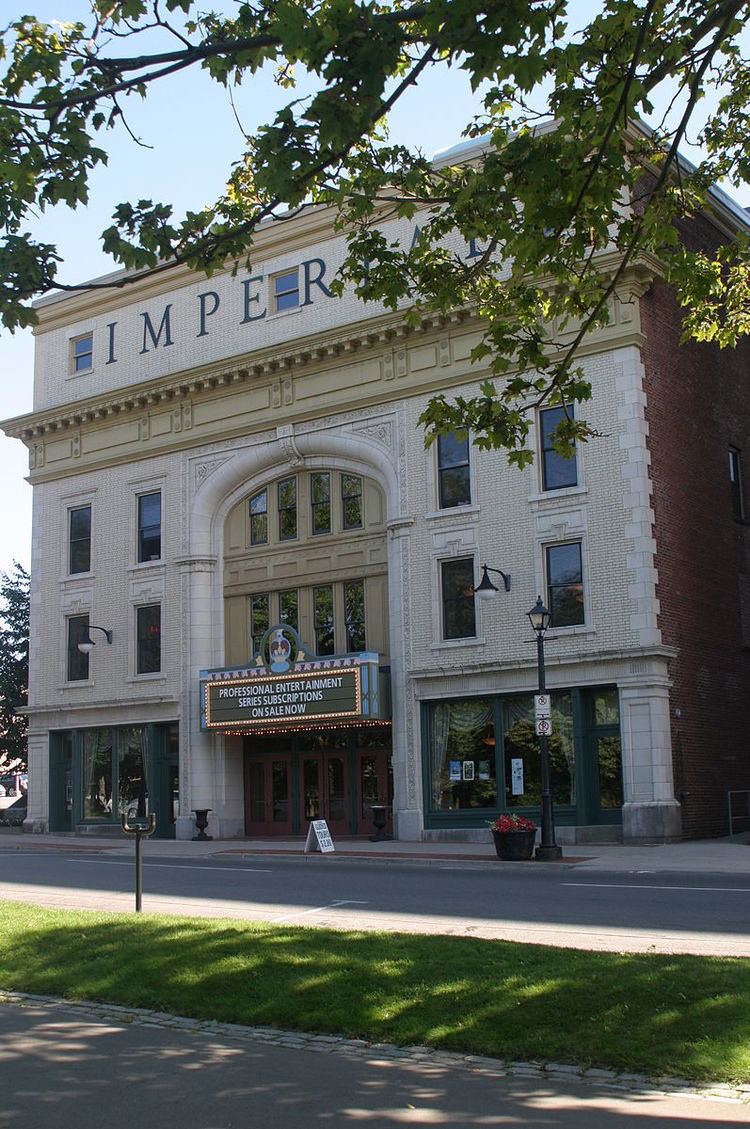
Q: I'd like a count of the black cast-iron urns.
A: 2